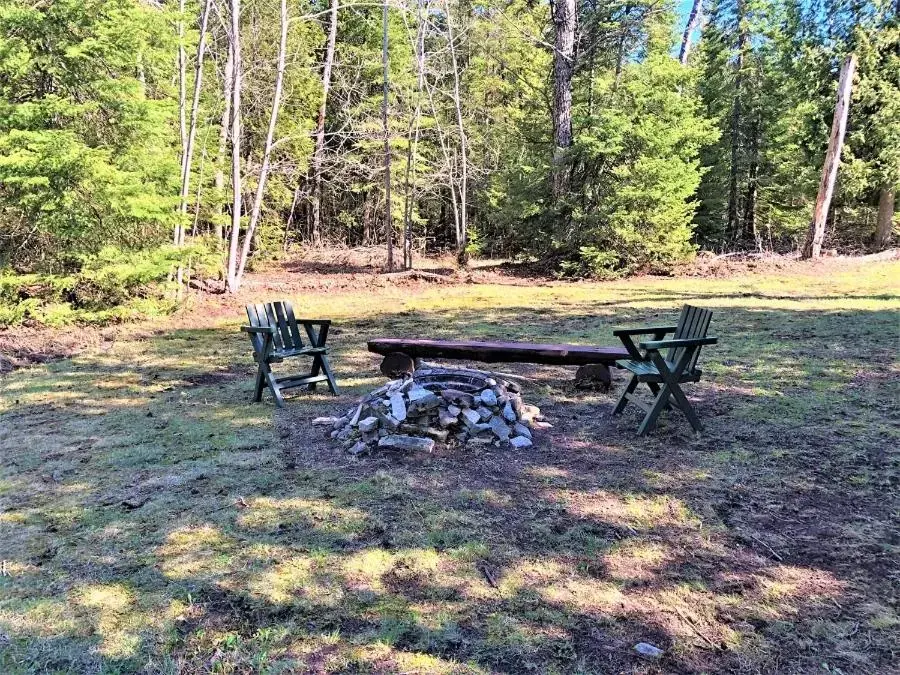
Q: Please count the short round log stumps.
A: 2